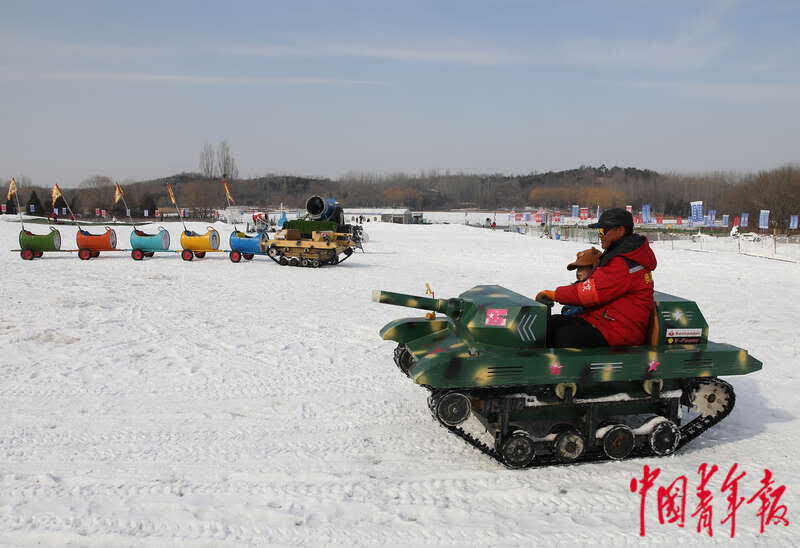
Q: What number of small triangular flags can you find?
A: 5